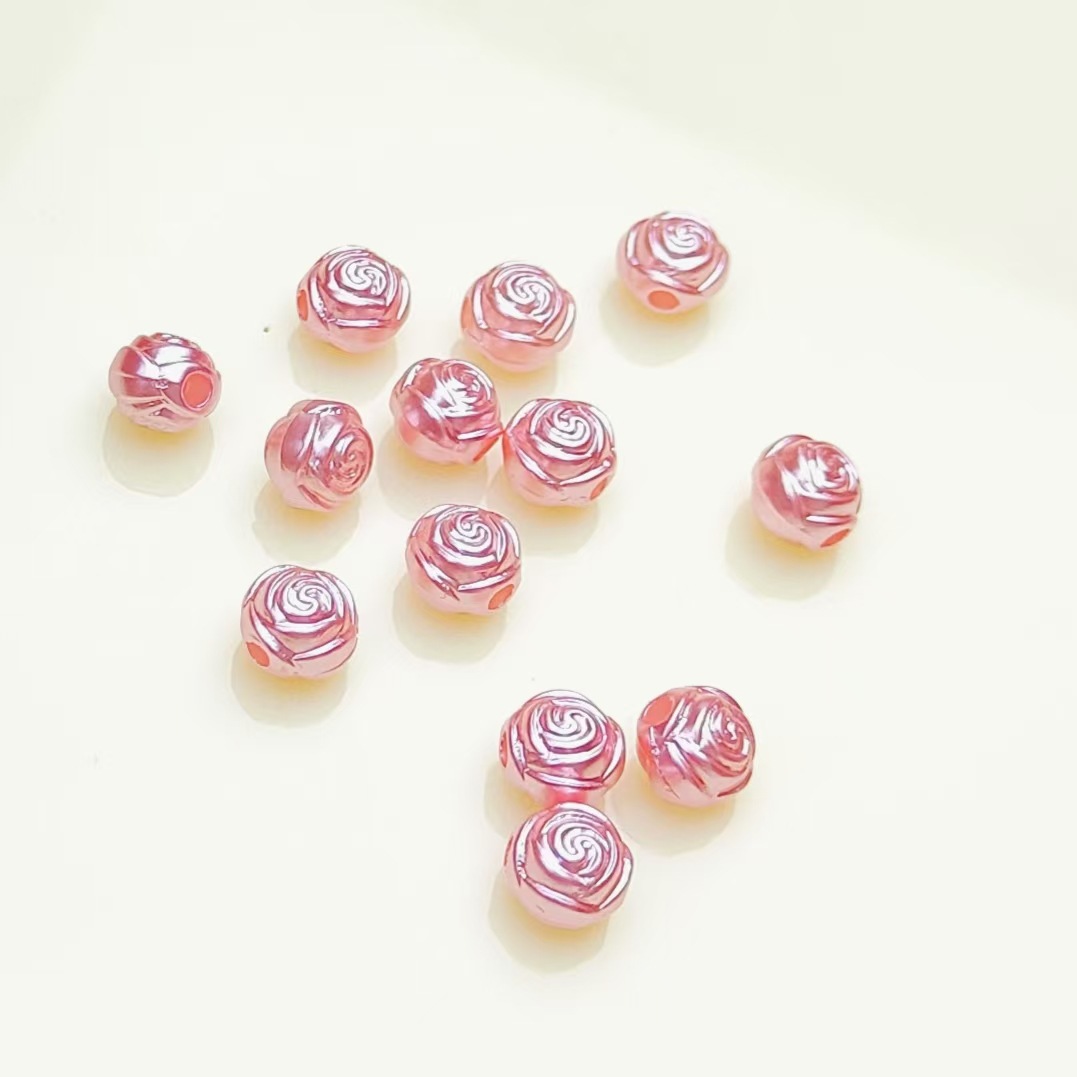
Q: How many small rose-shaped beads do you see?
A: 13